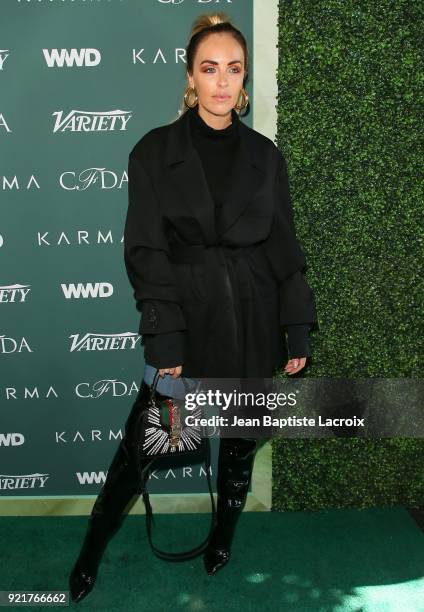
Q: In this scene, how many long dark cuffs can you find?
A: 2